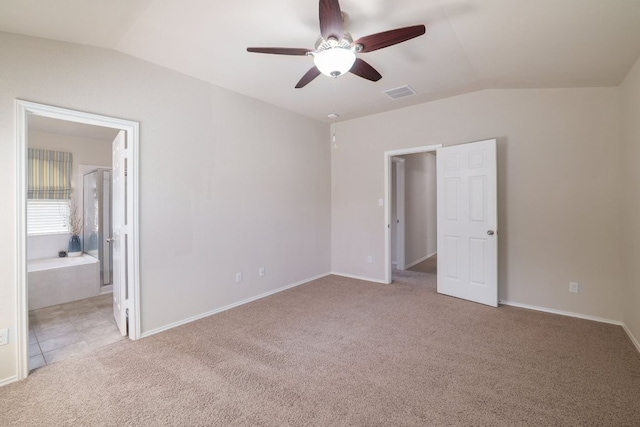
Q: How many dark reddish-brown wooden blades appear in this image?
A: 5